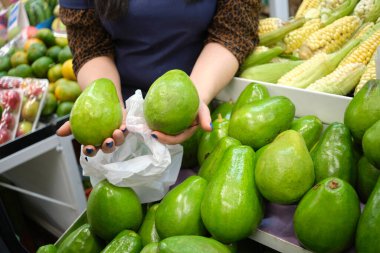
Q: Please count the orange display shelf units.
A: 0